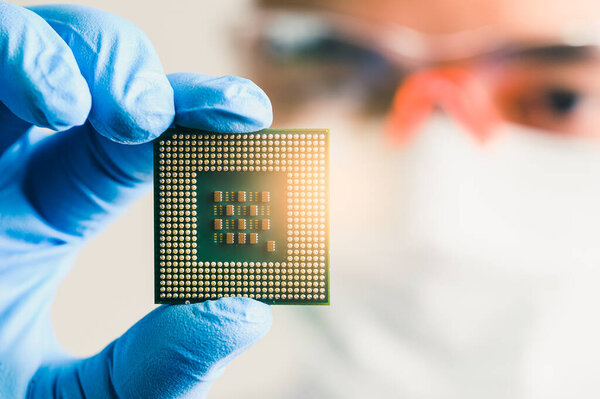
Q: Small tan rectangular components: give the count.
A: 12